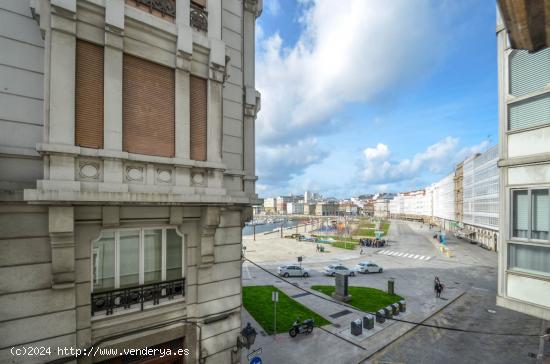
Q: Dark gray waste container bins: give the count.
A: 6